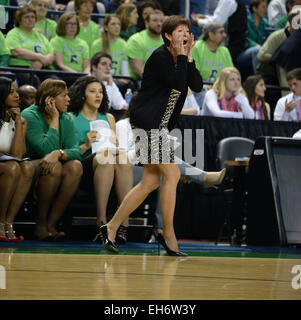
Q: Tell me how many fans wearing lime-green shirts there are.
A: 8